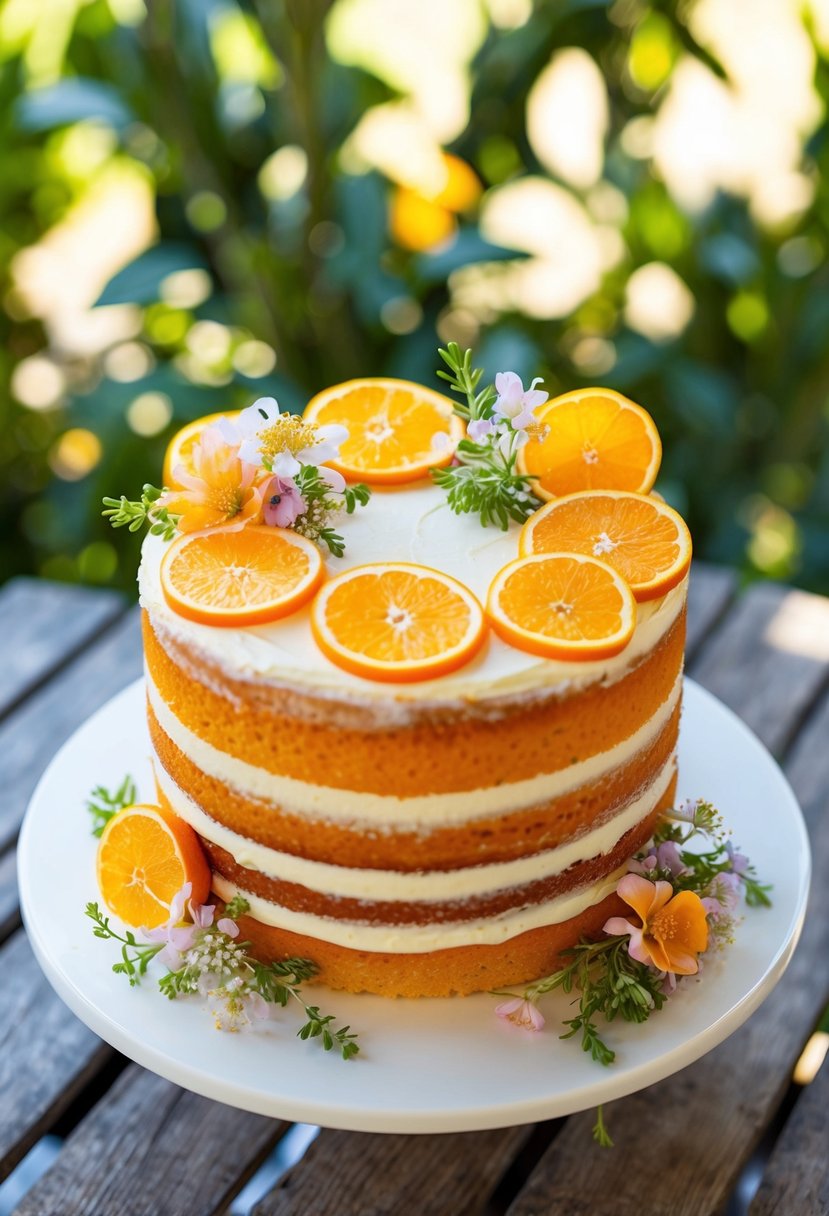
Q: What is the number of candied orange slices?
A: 8